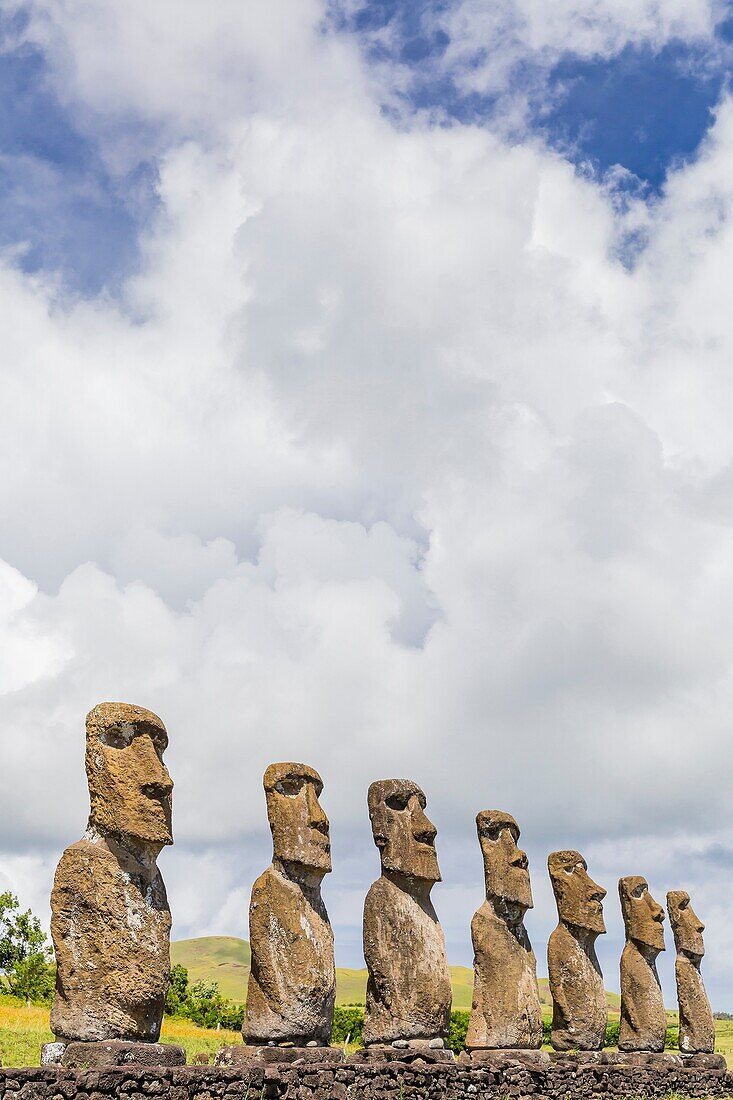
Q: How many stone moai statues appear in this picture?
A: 7